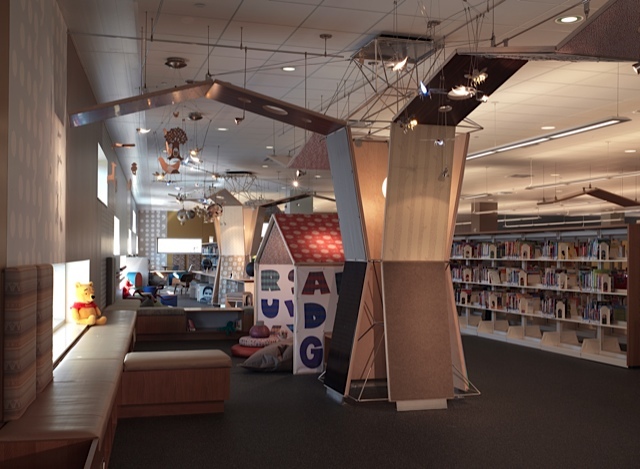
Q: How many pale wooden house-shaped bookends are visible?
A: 14